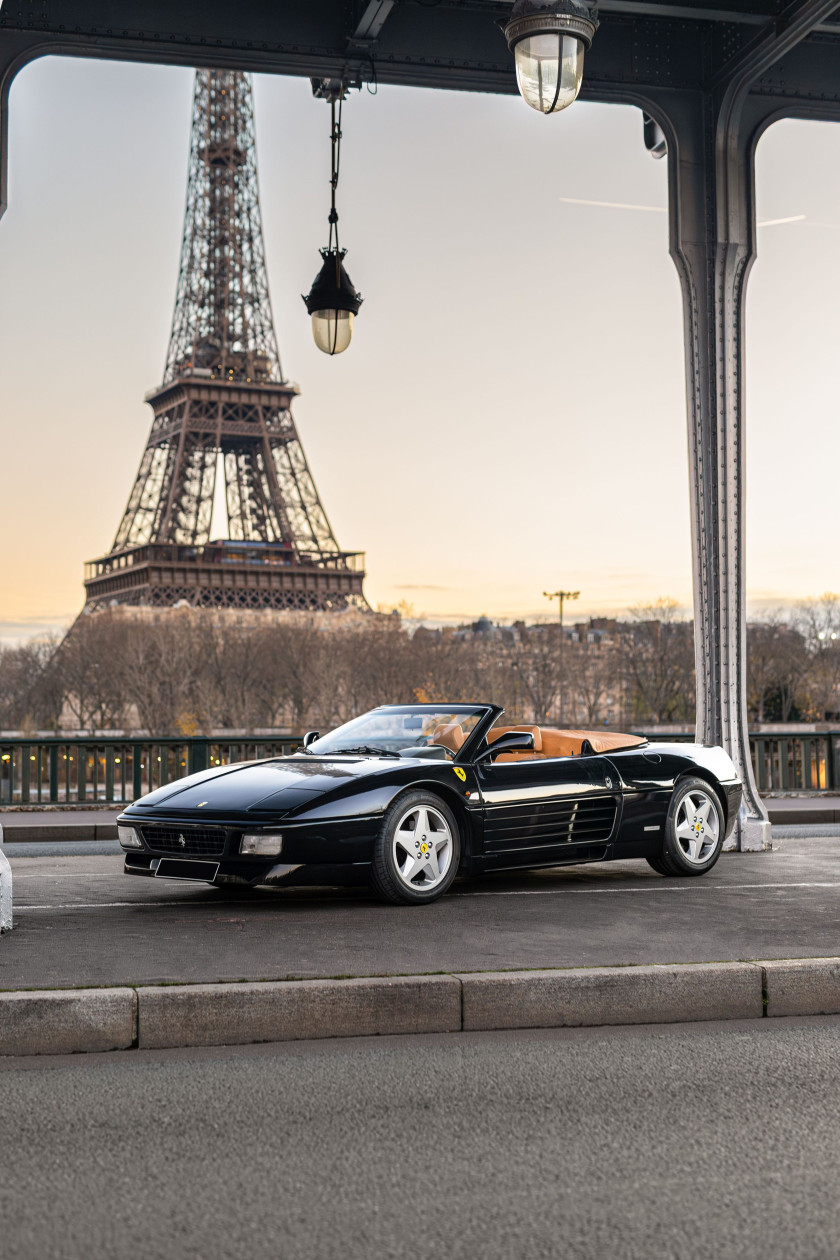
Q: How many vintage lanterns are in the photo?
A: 2